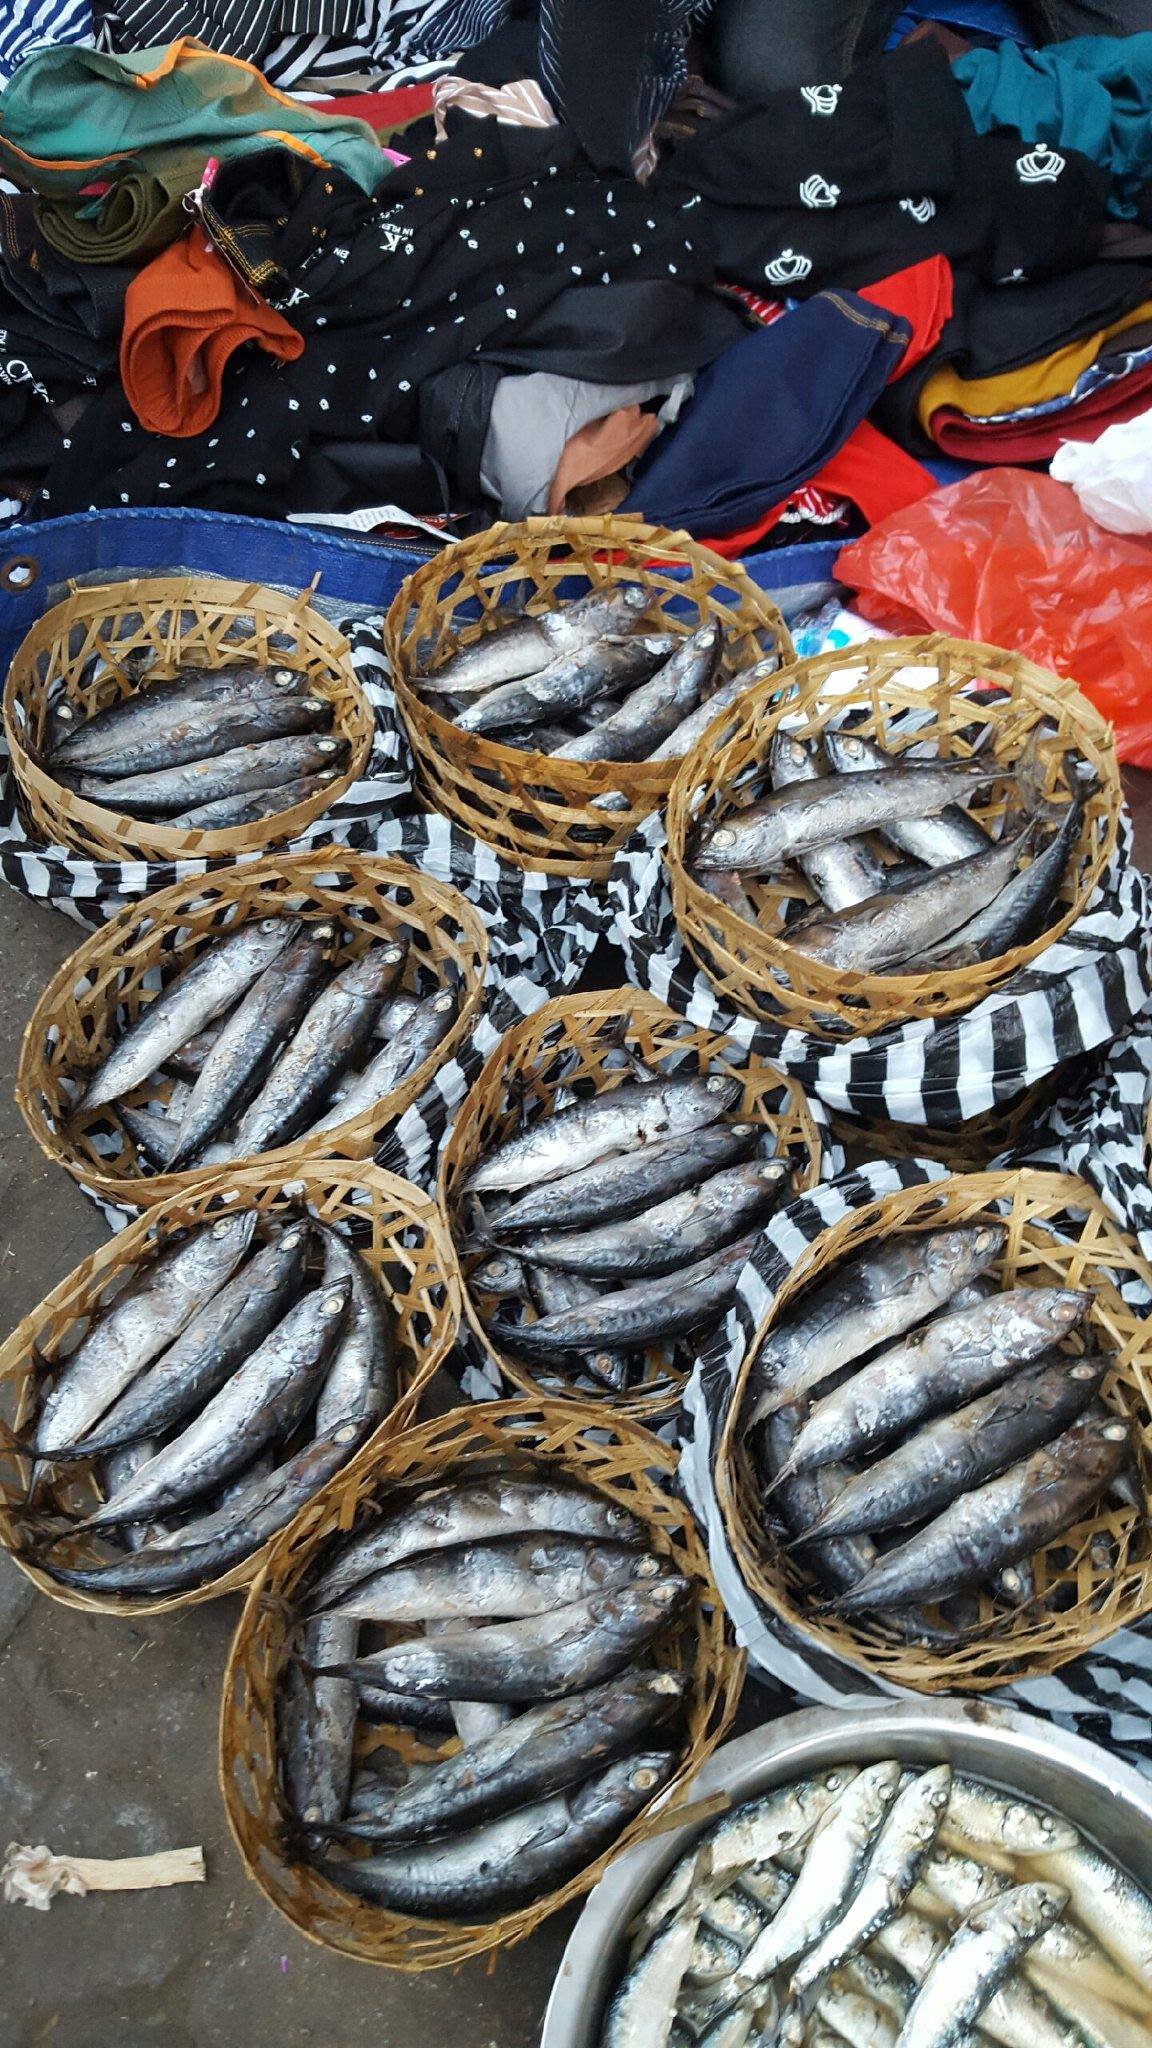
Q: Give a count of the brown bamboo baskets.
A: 8